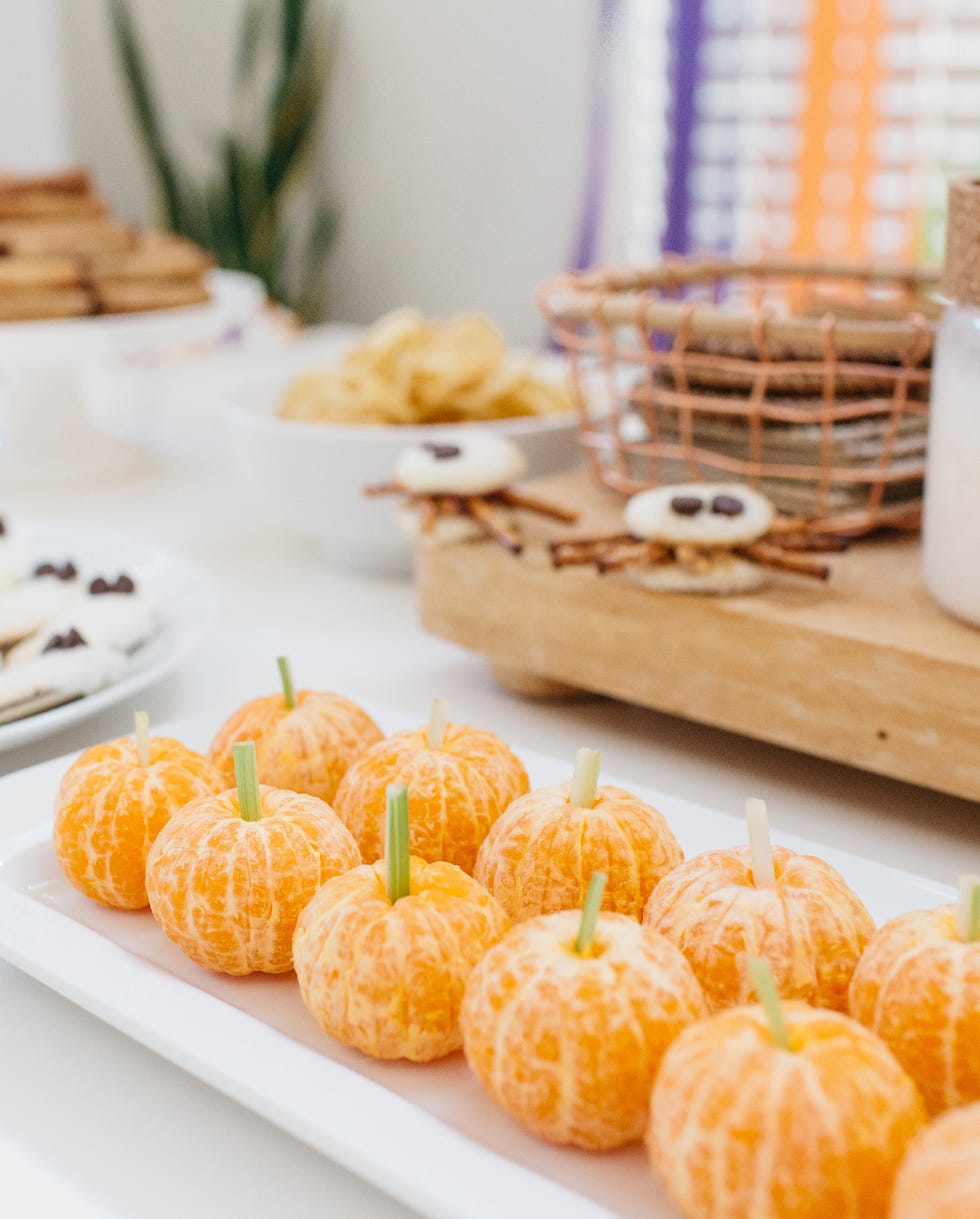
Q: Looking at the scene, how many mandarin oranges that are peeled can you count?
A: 11